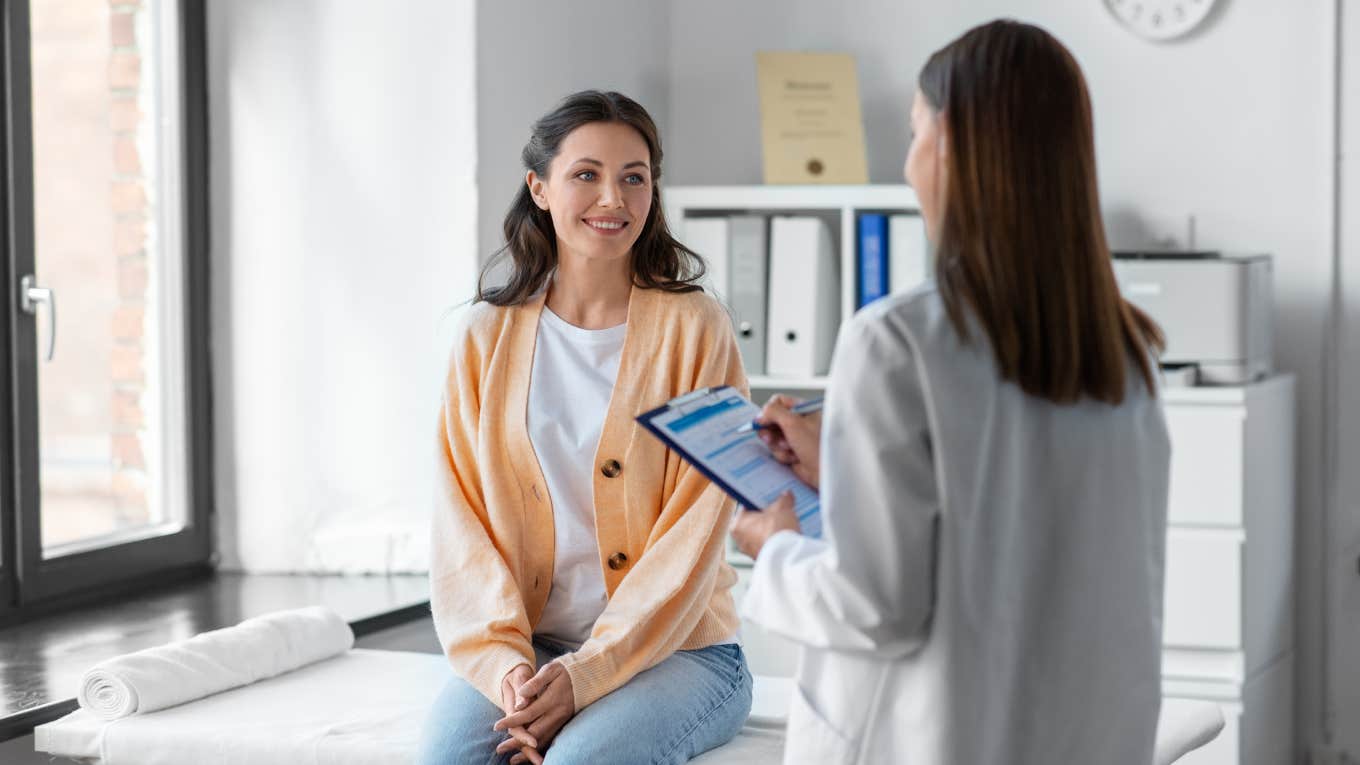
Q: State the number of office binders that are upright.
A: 5